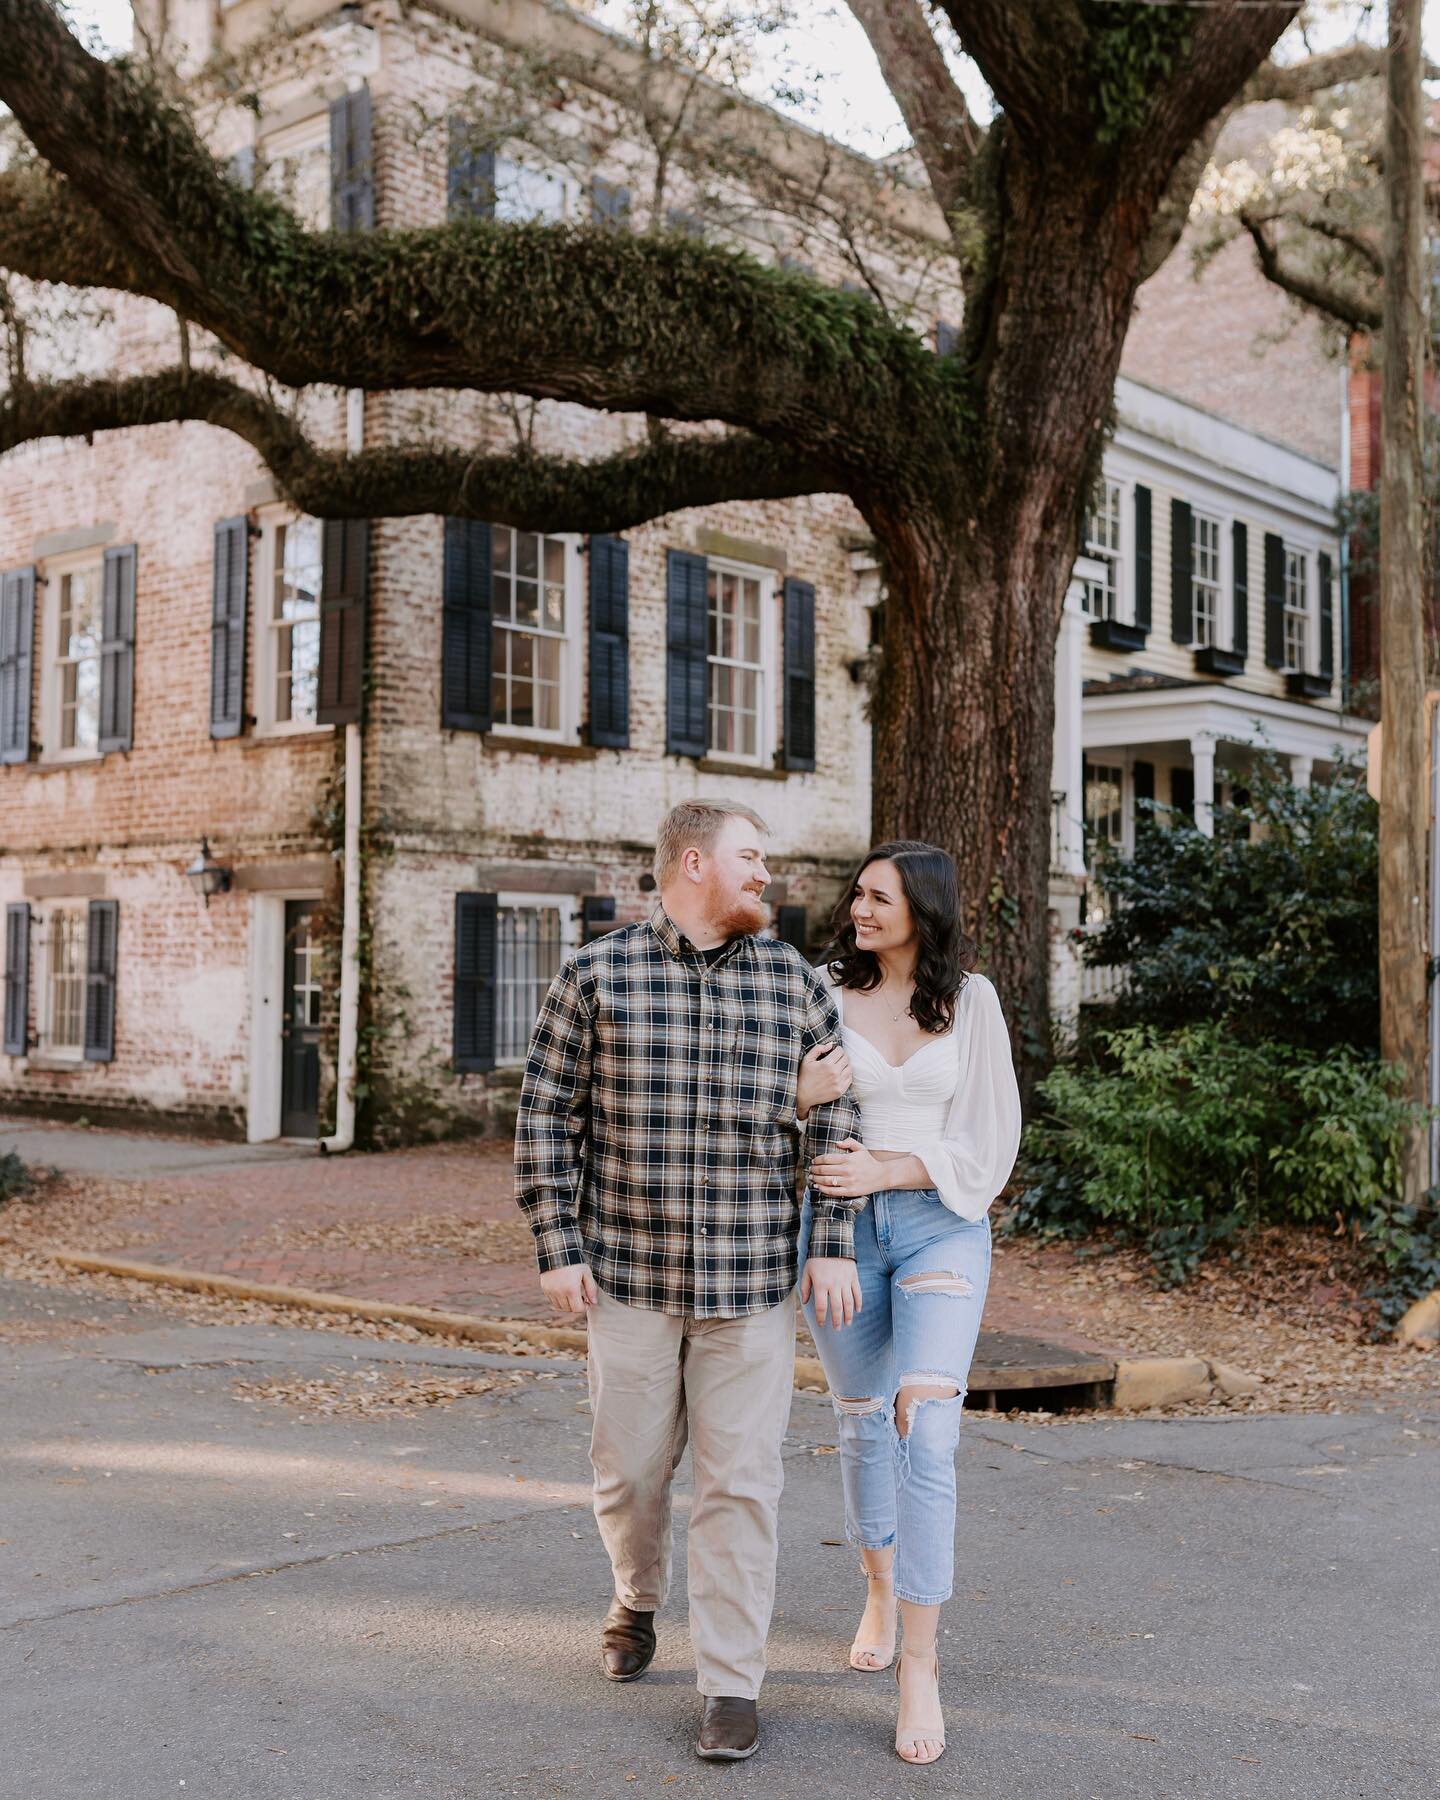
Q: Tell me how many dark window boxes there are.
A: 3